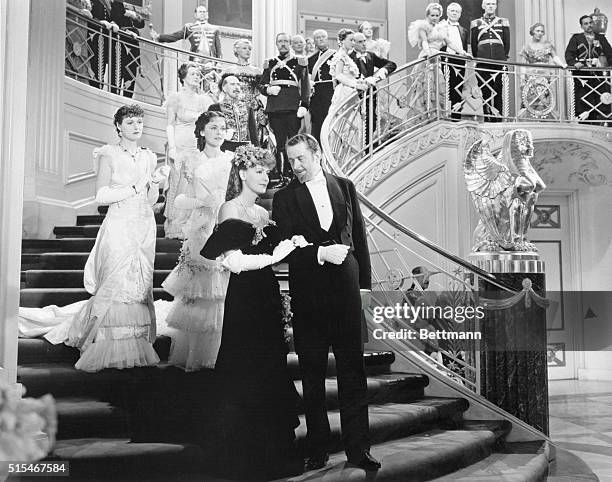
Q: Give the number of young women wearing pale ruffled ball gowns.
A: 2